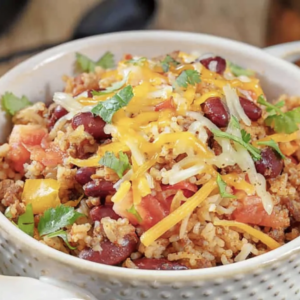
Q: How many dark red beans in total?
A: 11